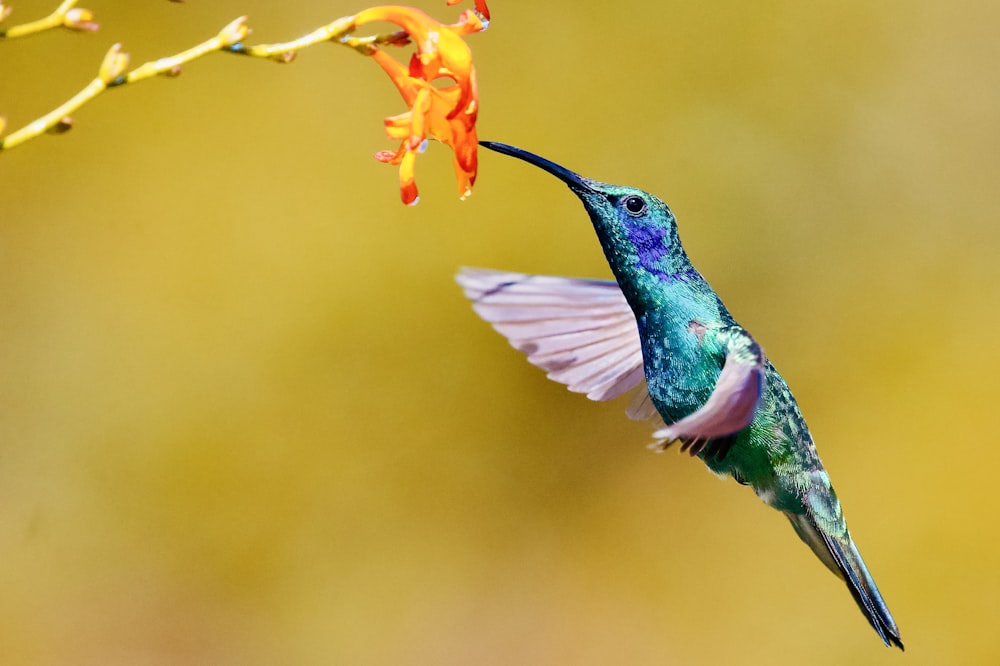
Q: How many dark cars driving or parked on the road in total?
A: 0